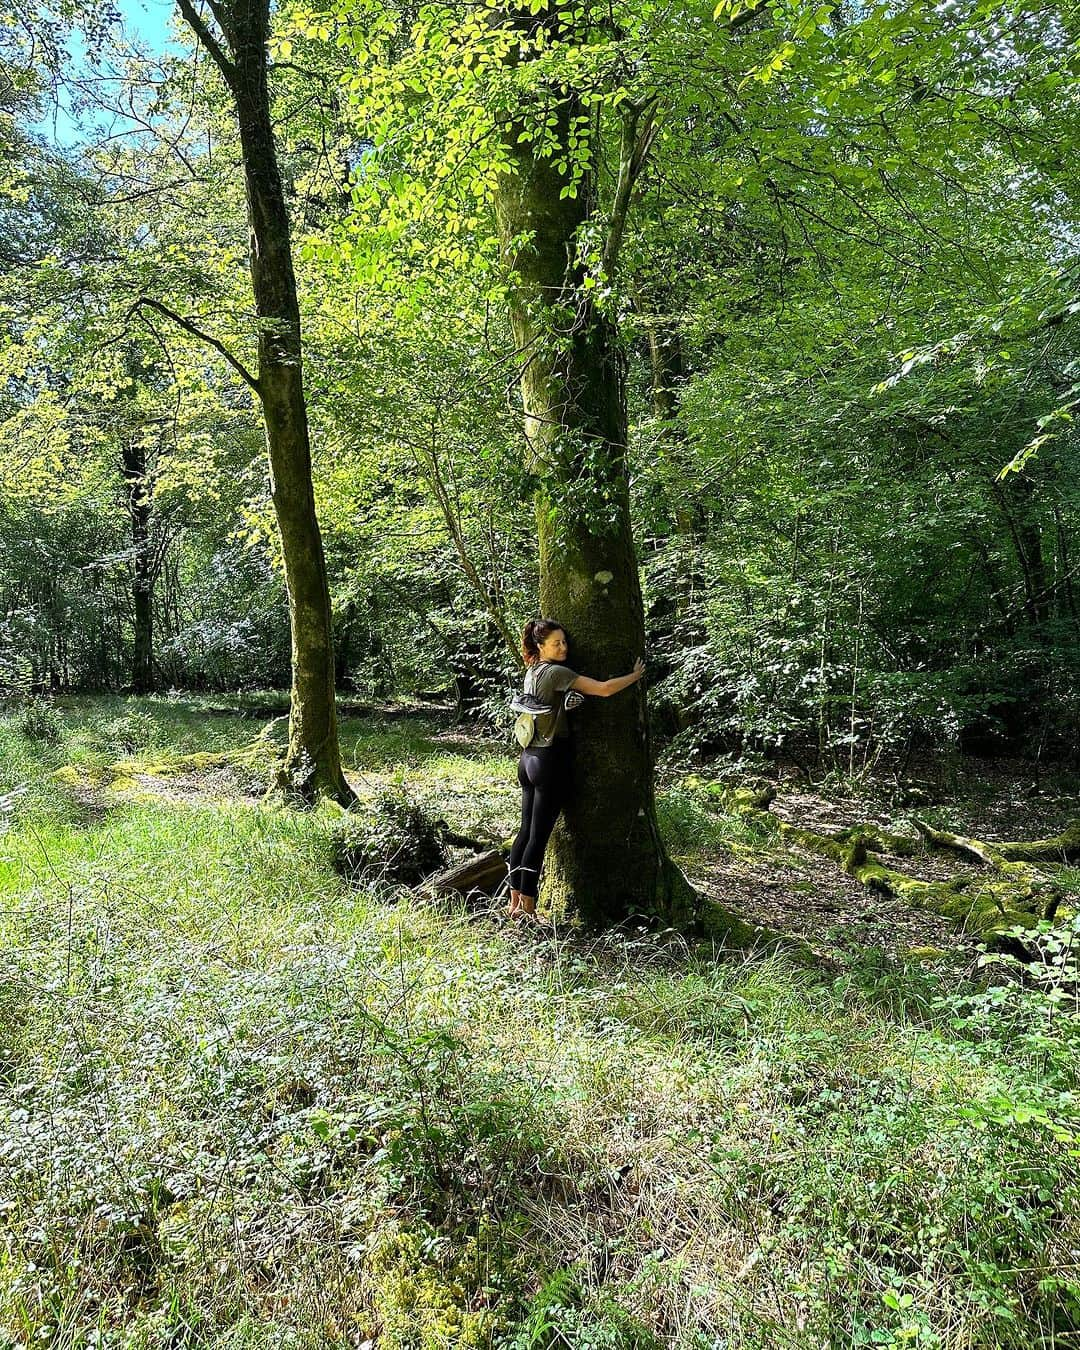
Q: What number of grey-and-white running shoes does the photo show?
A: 2